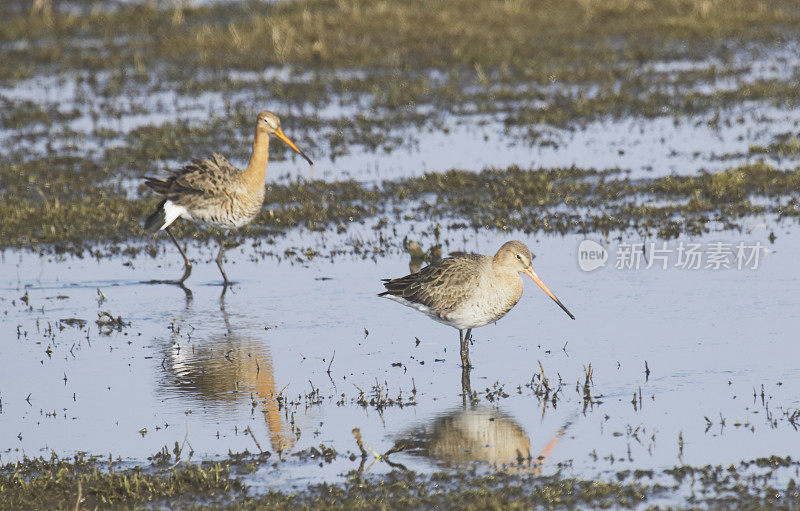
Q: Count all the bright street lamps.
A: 0